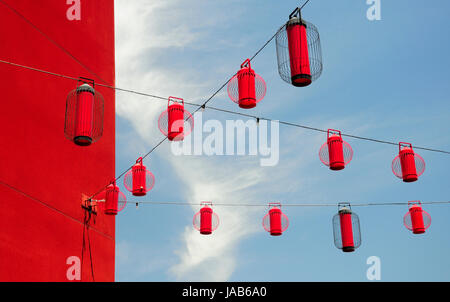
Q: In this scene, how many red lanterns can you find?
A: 12